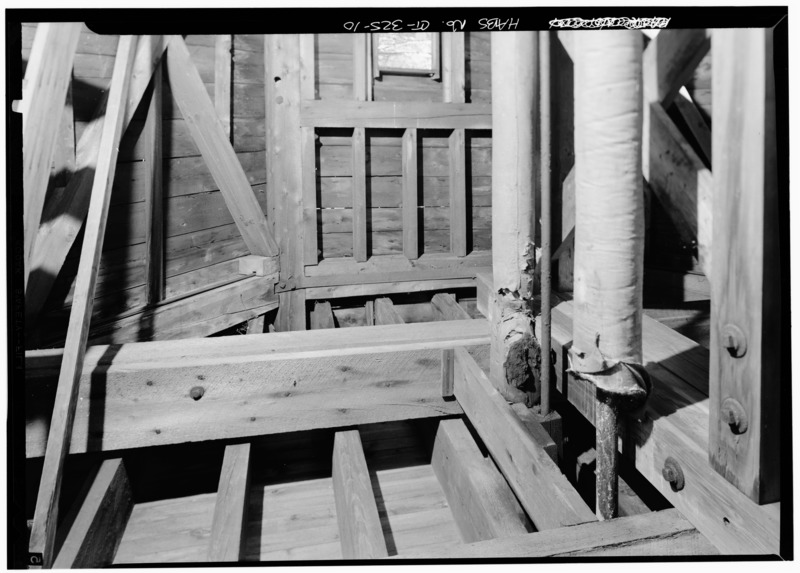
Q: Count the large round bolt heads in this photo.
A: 3